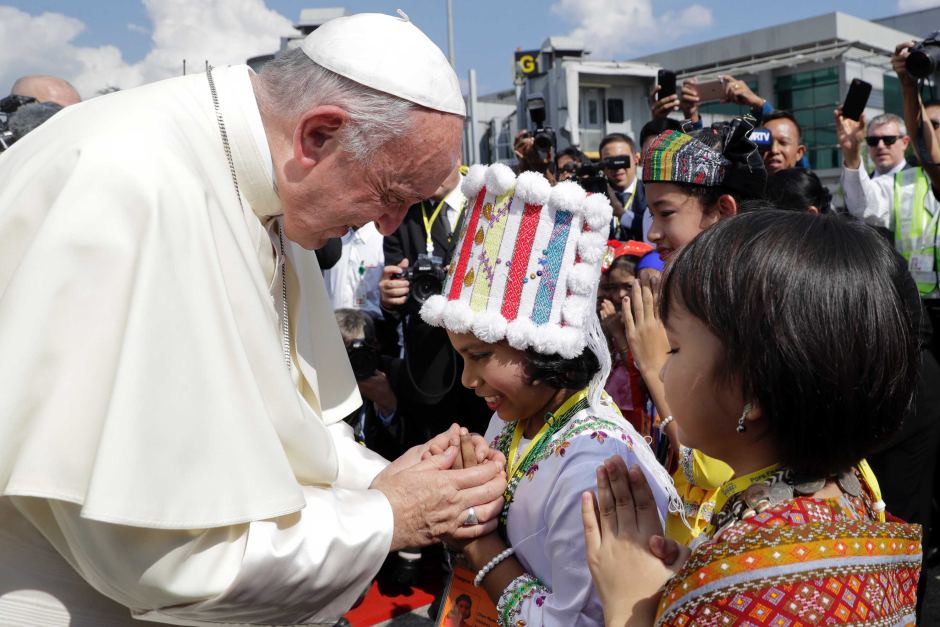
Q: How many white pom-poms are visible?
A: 14